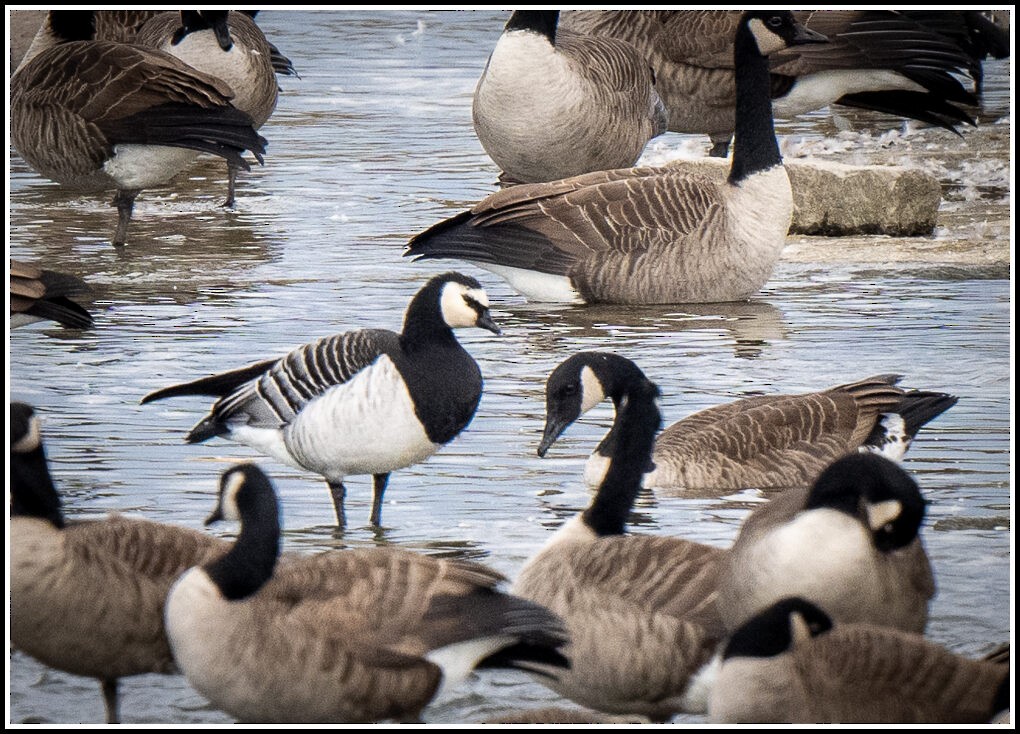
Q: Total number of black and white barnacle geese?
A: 1